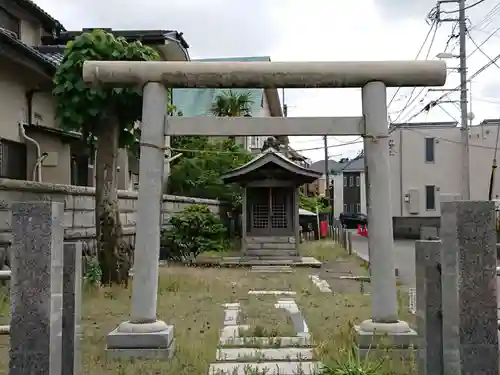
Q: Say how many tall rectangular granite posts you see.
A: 4